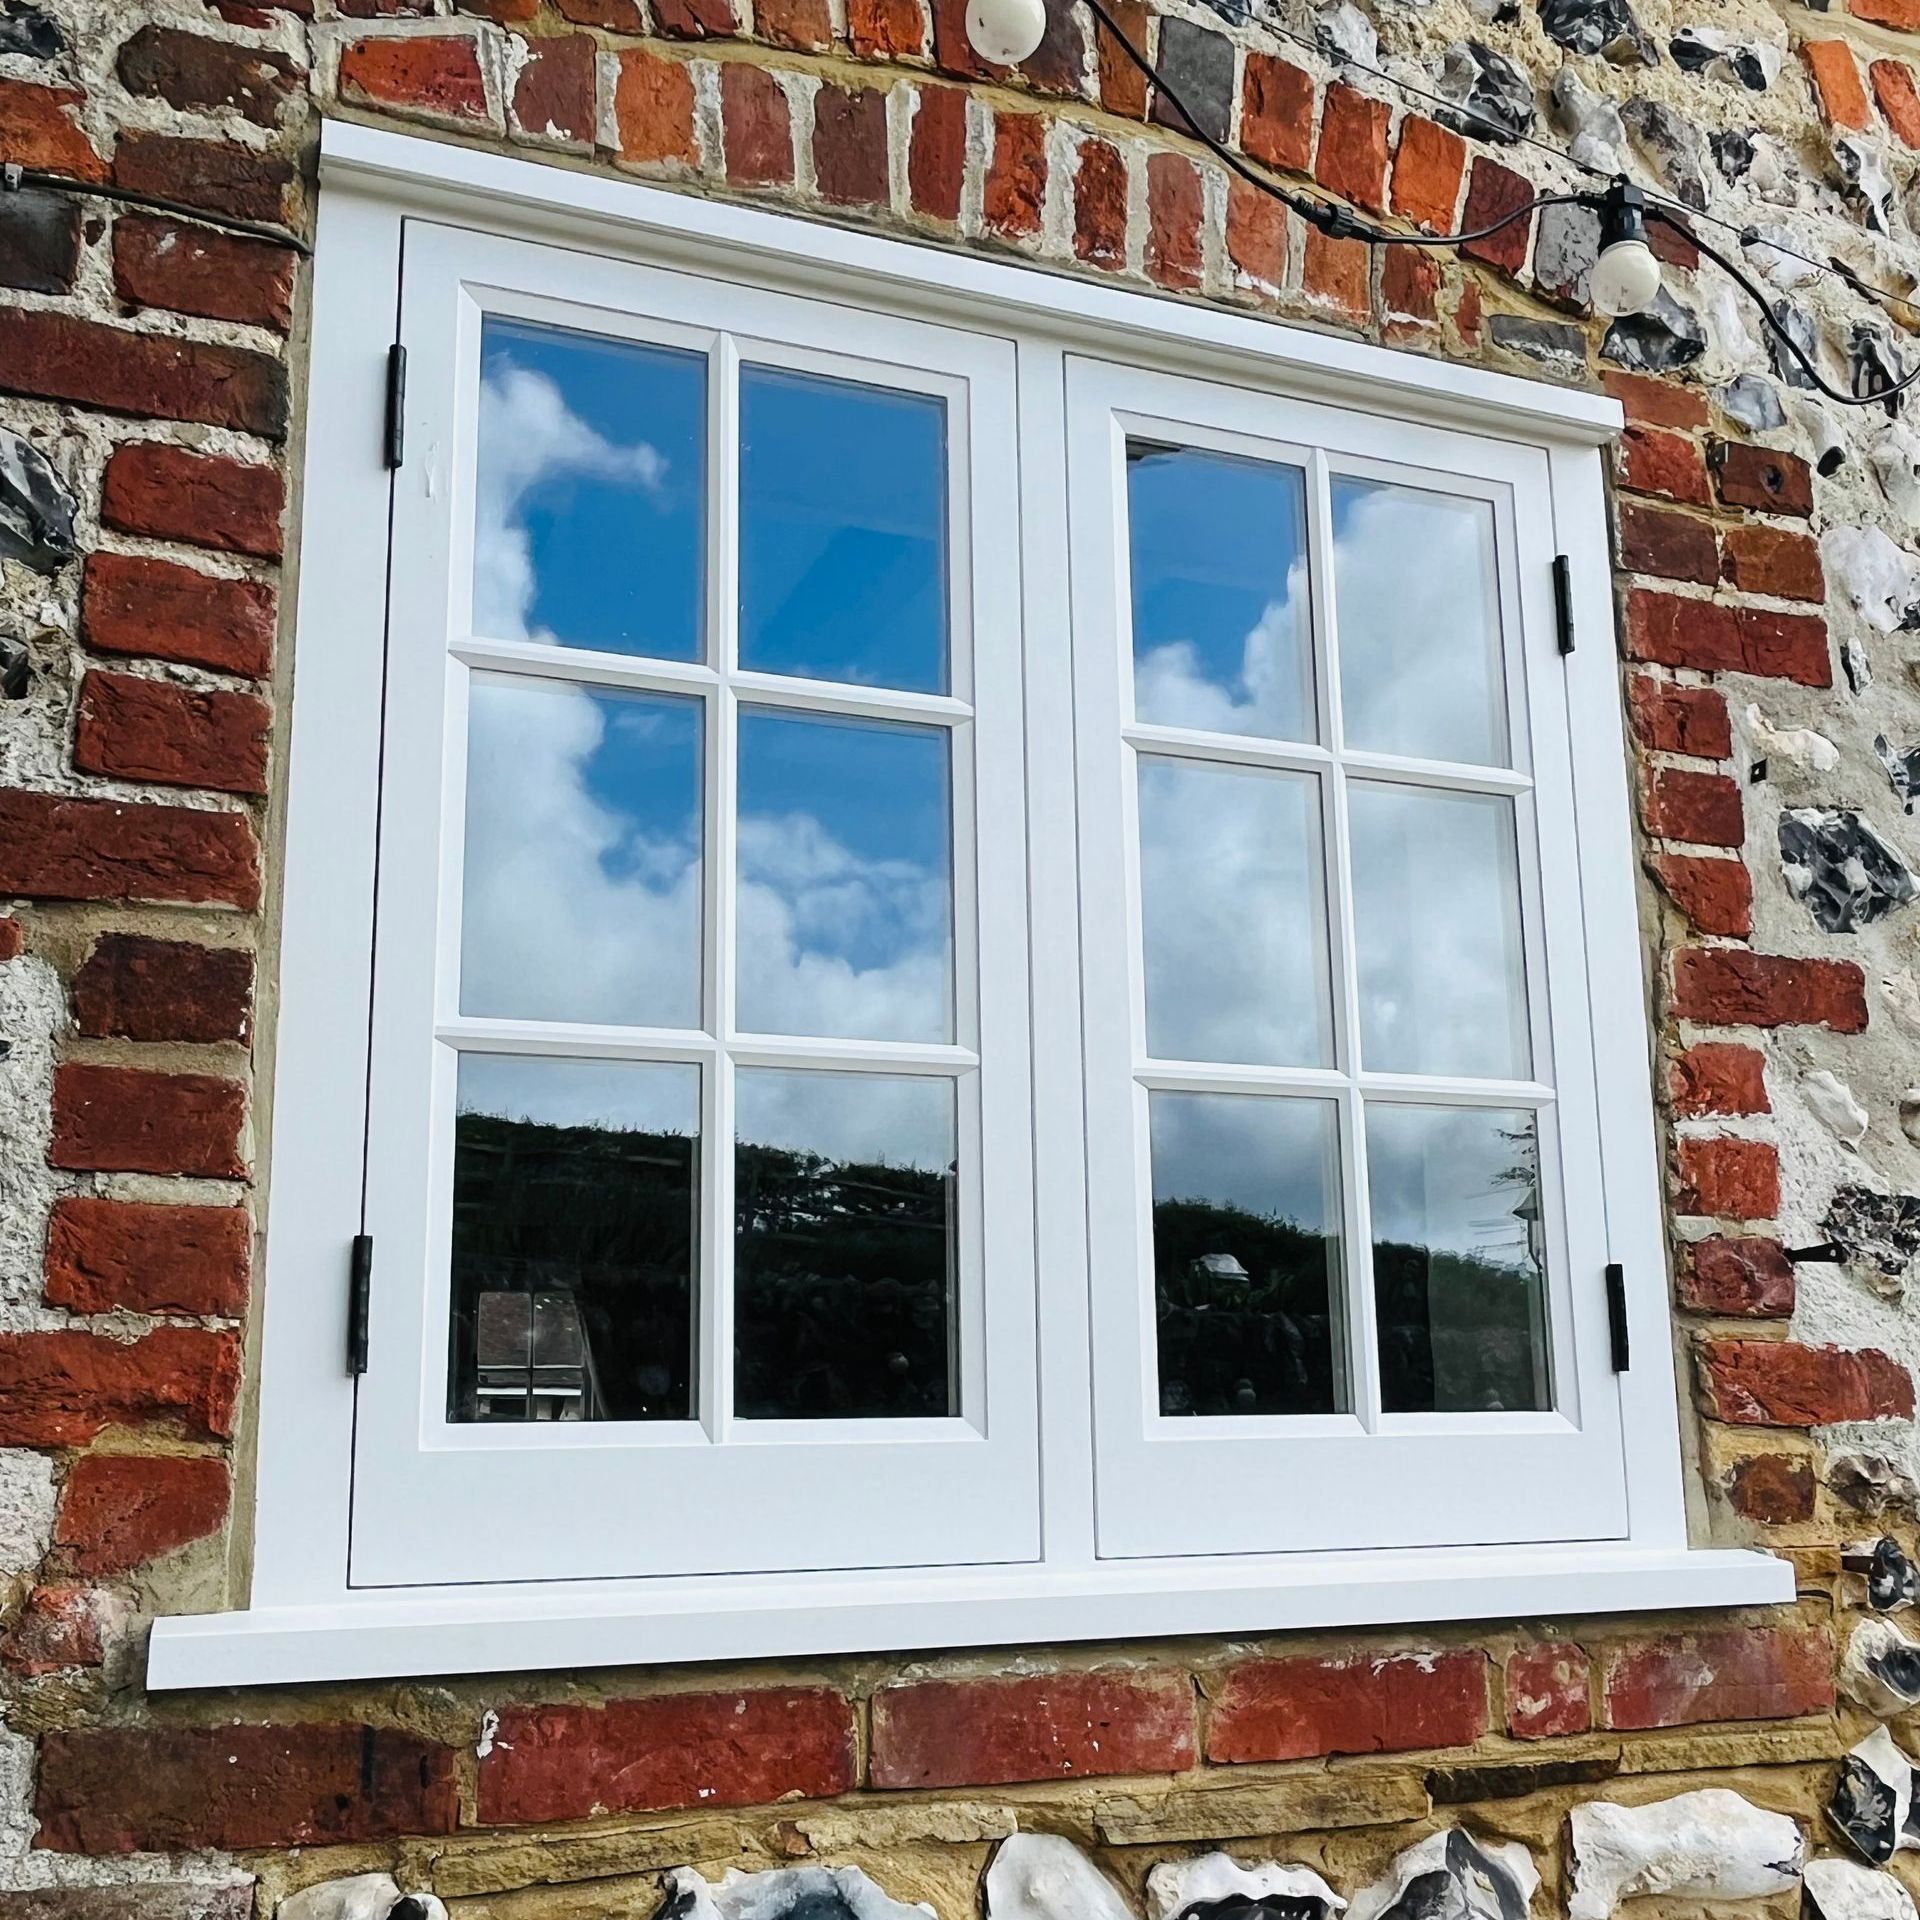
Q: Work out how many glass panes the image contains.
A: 12